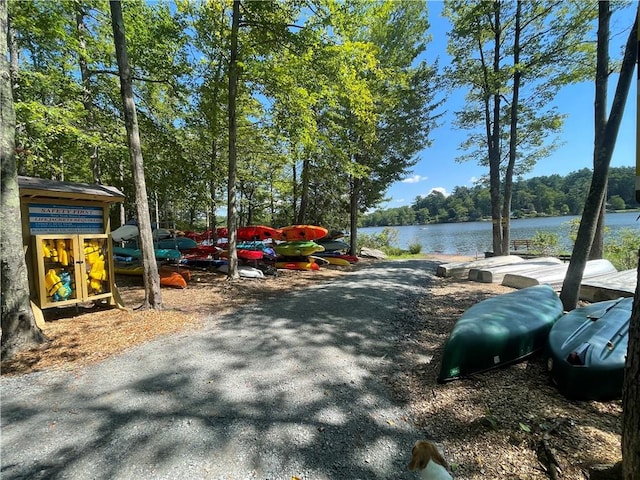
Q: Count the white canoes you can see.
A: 4